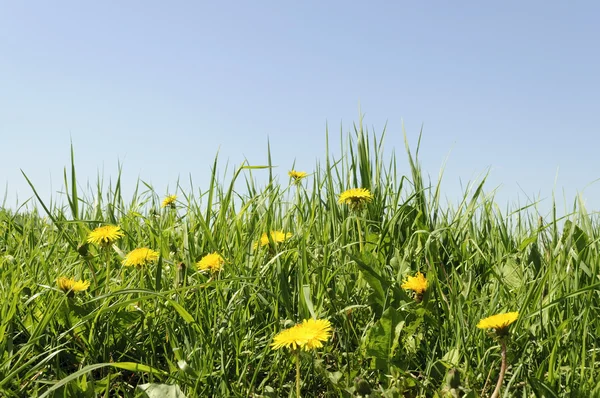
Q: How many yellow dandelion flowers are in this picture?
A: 11